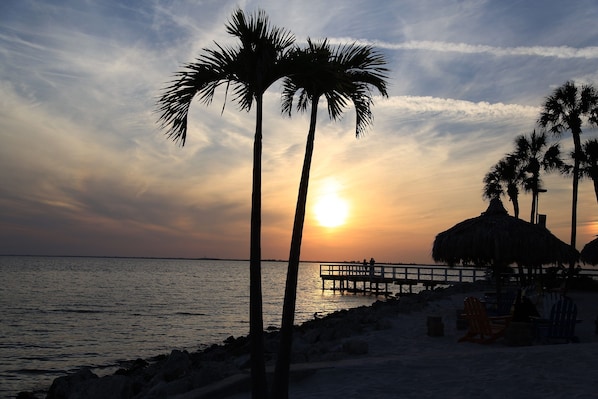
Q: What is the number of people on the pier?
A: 2